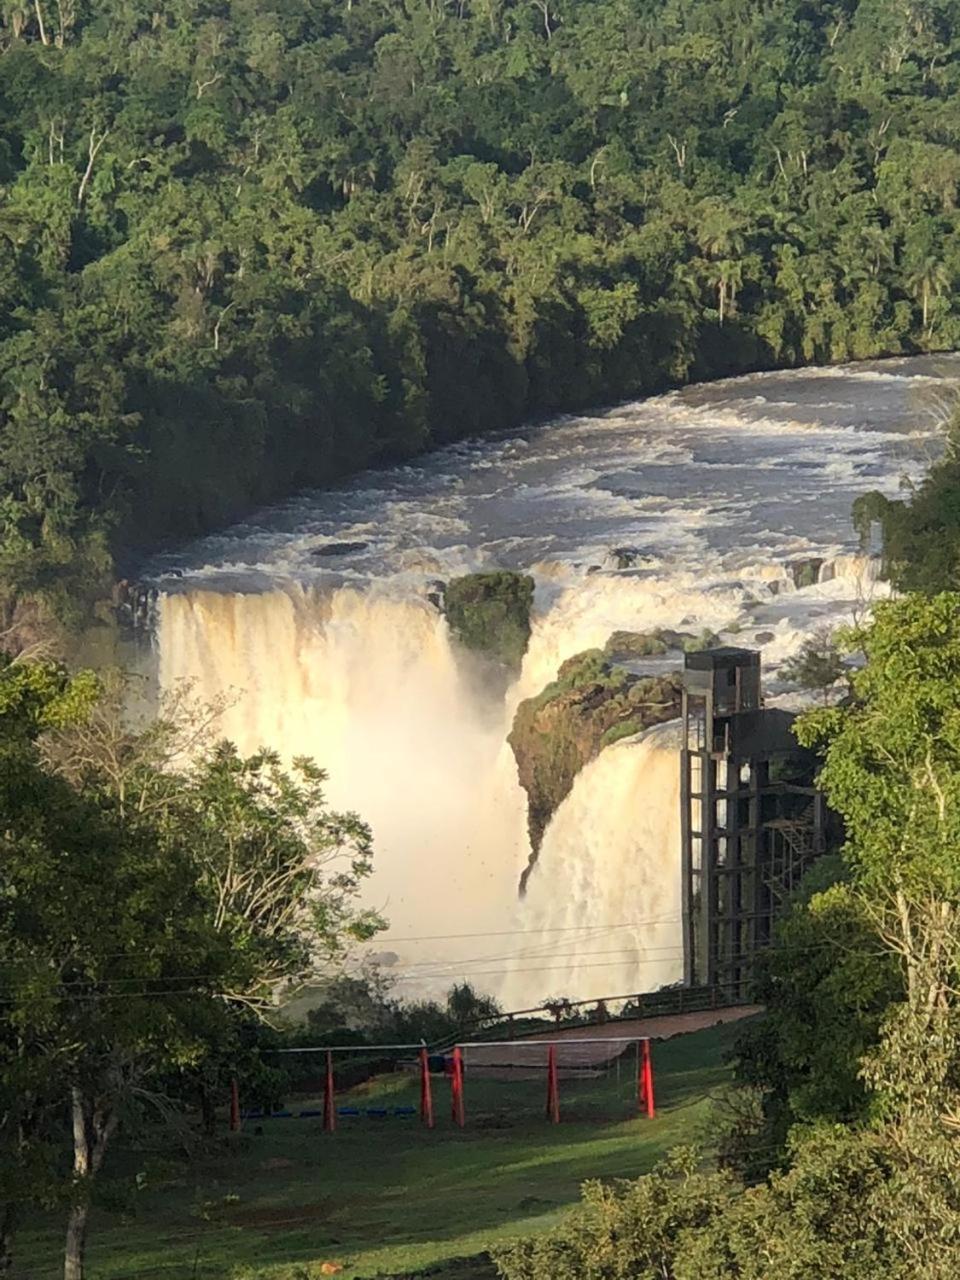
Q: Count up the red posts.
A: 6